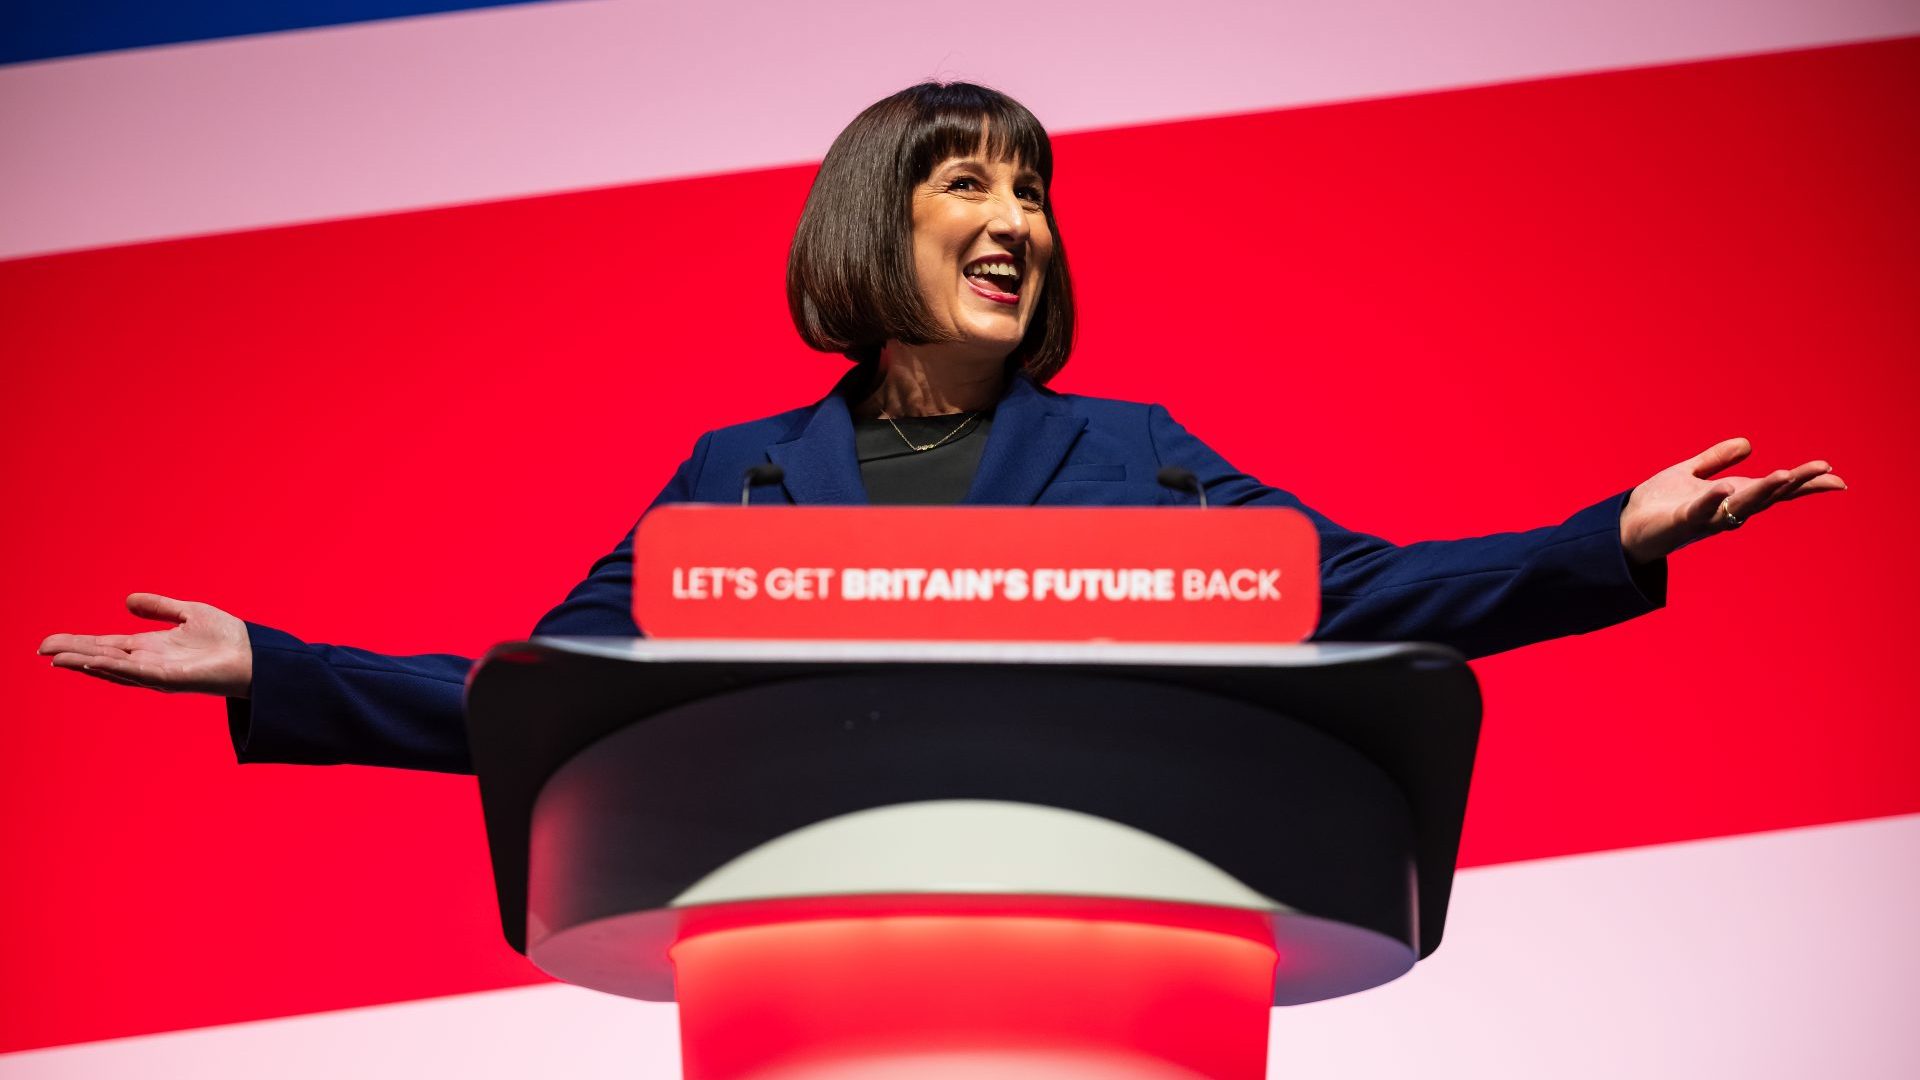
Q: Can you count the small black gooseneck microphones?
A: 2